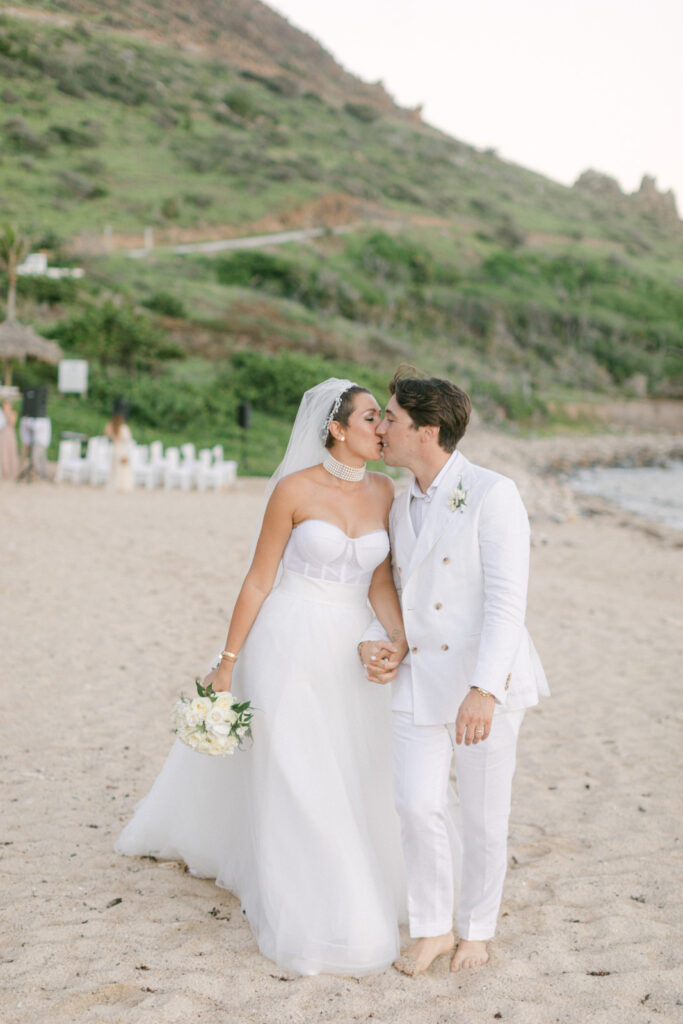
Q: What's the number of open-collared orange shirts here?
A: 0